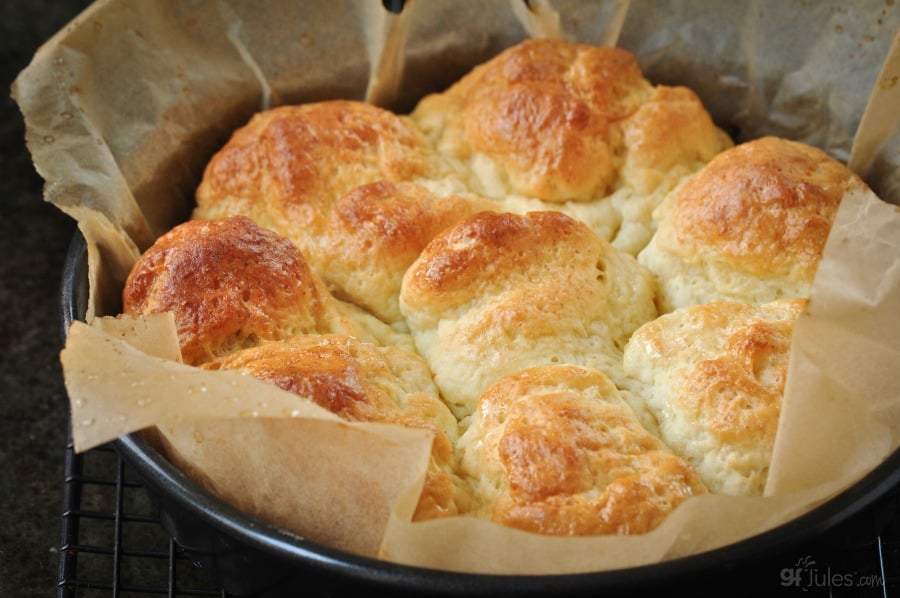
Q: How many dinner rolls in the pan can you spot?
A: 8